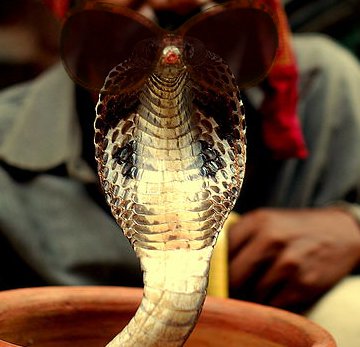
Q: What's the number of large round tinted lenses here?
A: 2